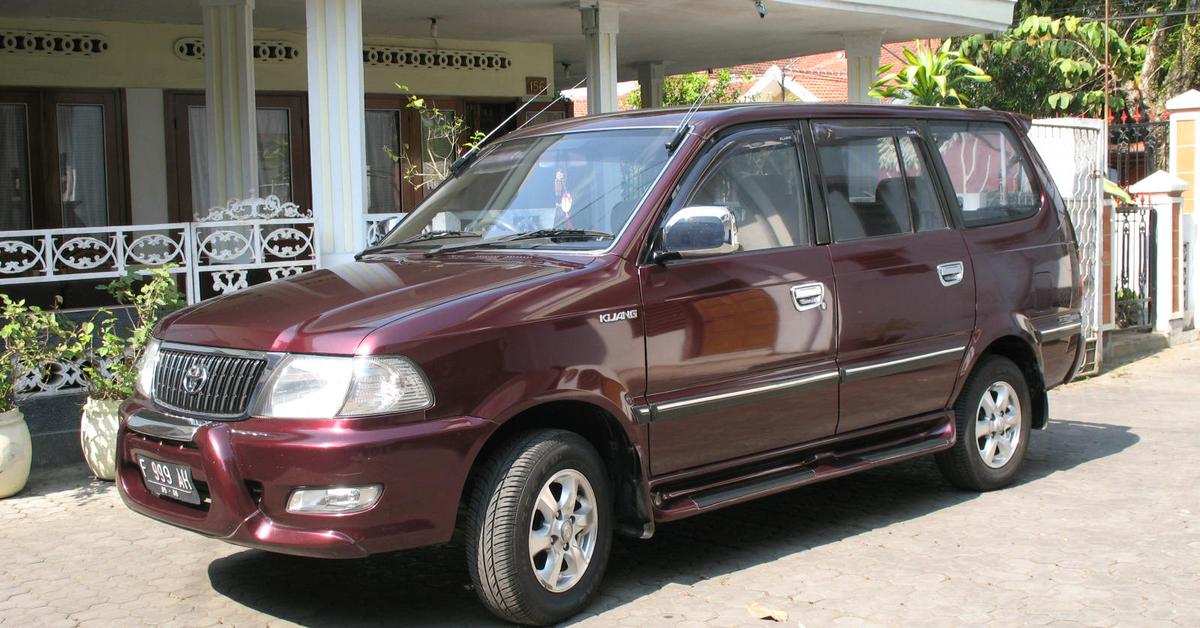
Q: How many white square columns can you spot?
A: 5